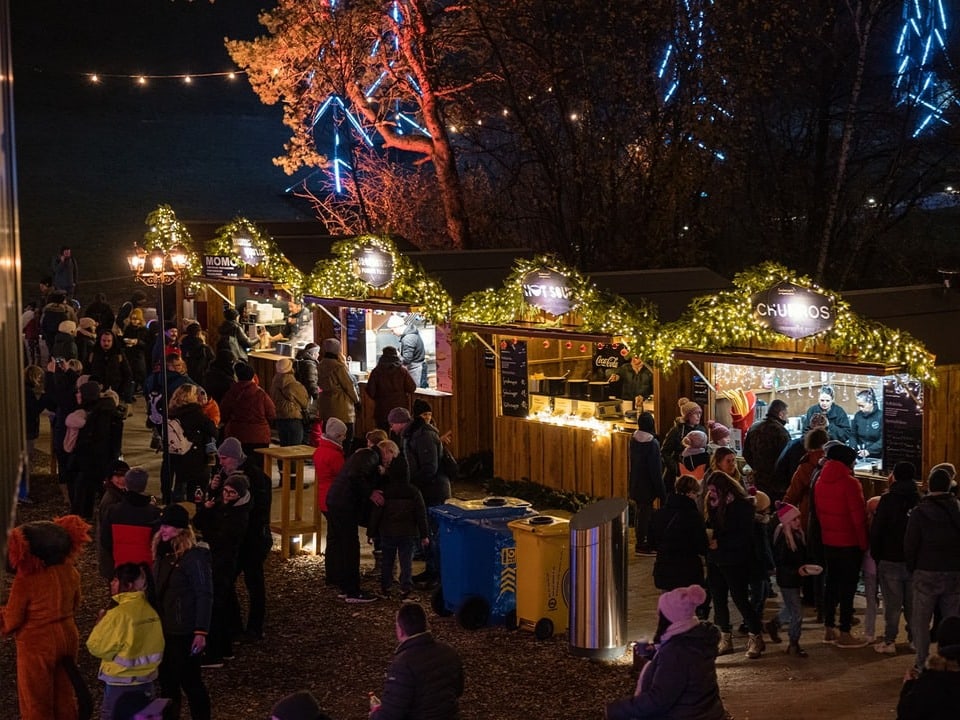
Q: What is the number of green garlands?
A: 5